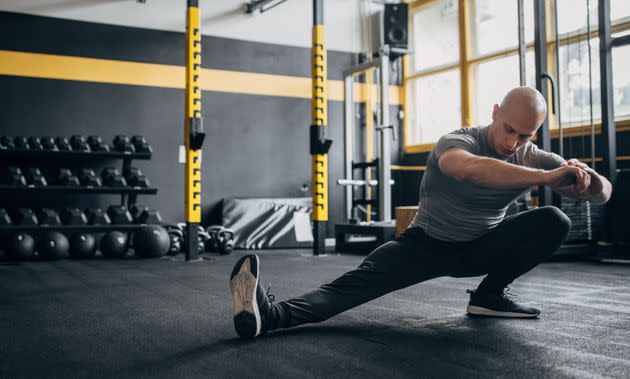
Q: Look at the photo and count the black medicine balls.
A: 5